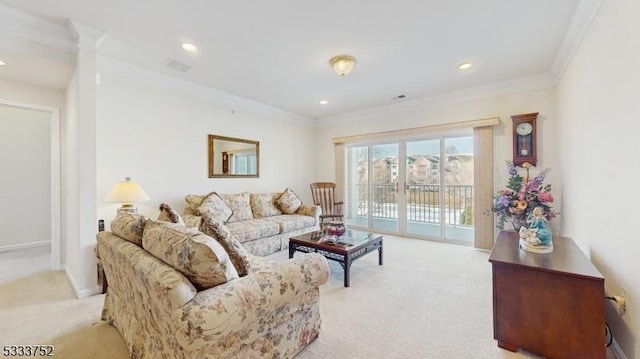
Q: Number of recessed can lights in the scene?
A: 4